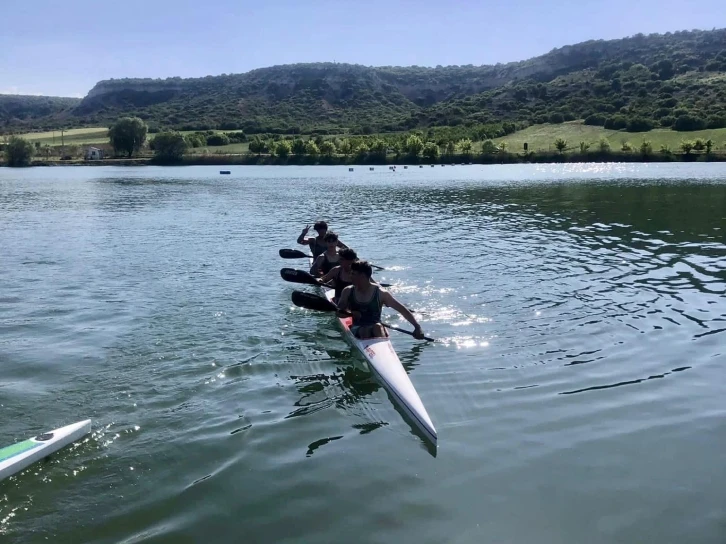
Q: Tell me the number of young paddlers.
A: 4